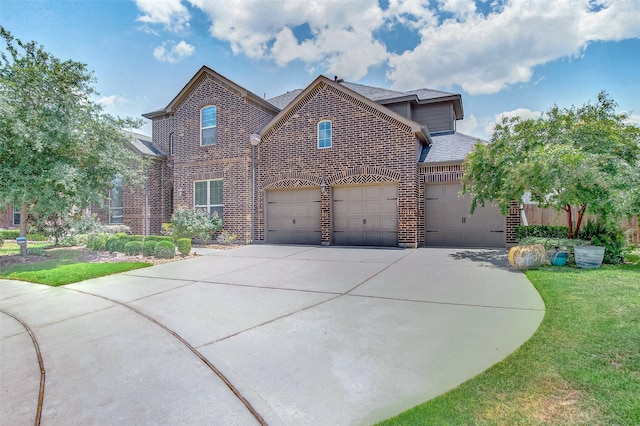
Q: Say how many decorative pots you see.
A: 3